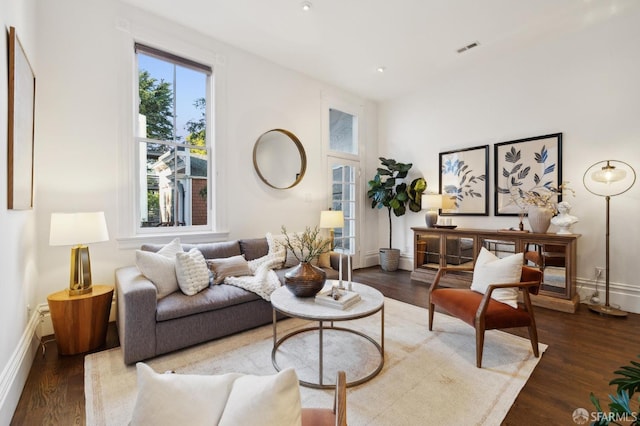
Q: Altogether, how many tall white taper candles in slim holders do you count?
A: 2